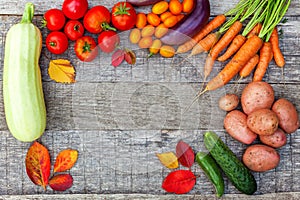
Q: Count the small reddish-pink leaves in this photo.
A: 2